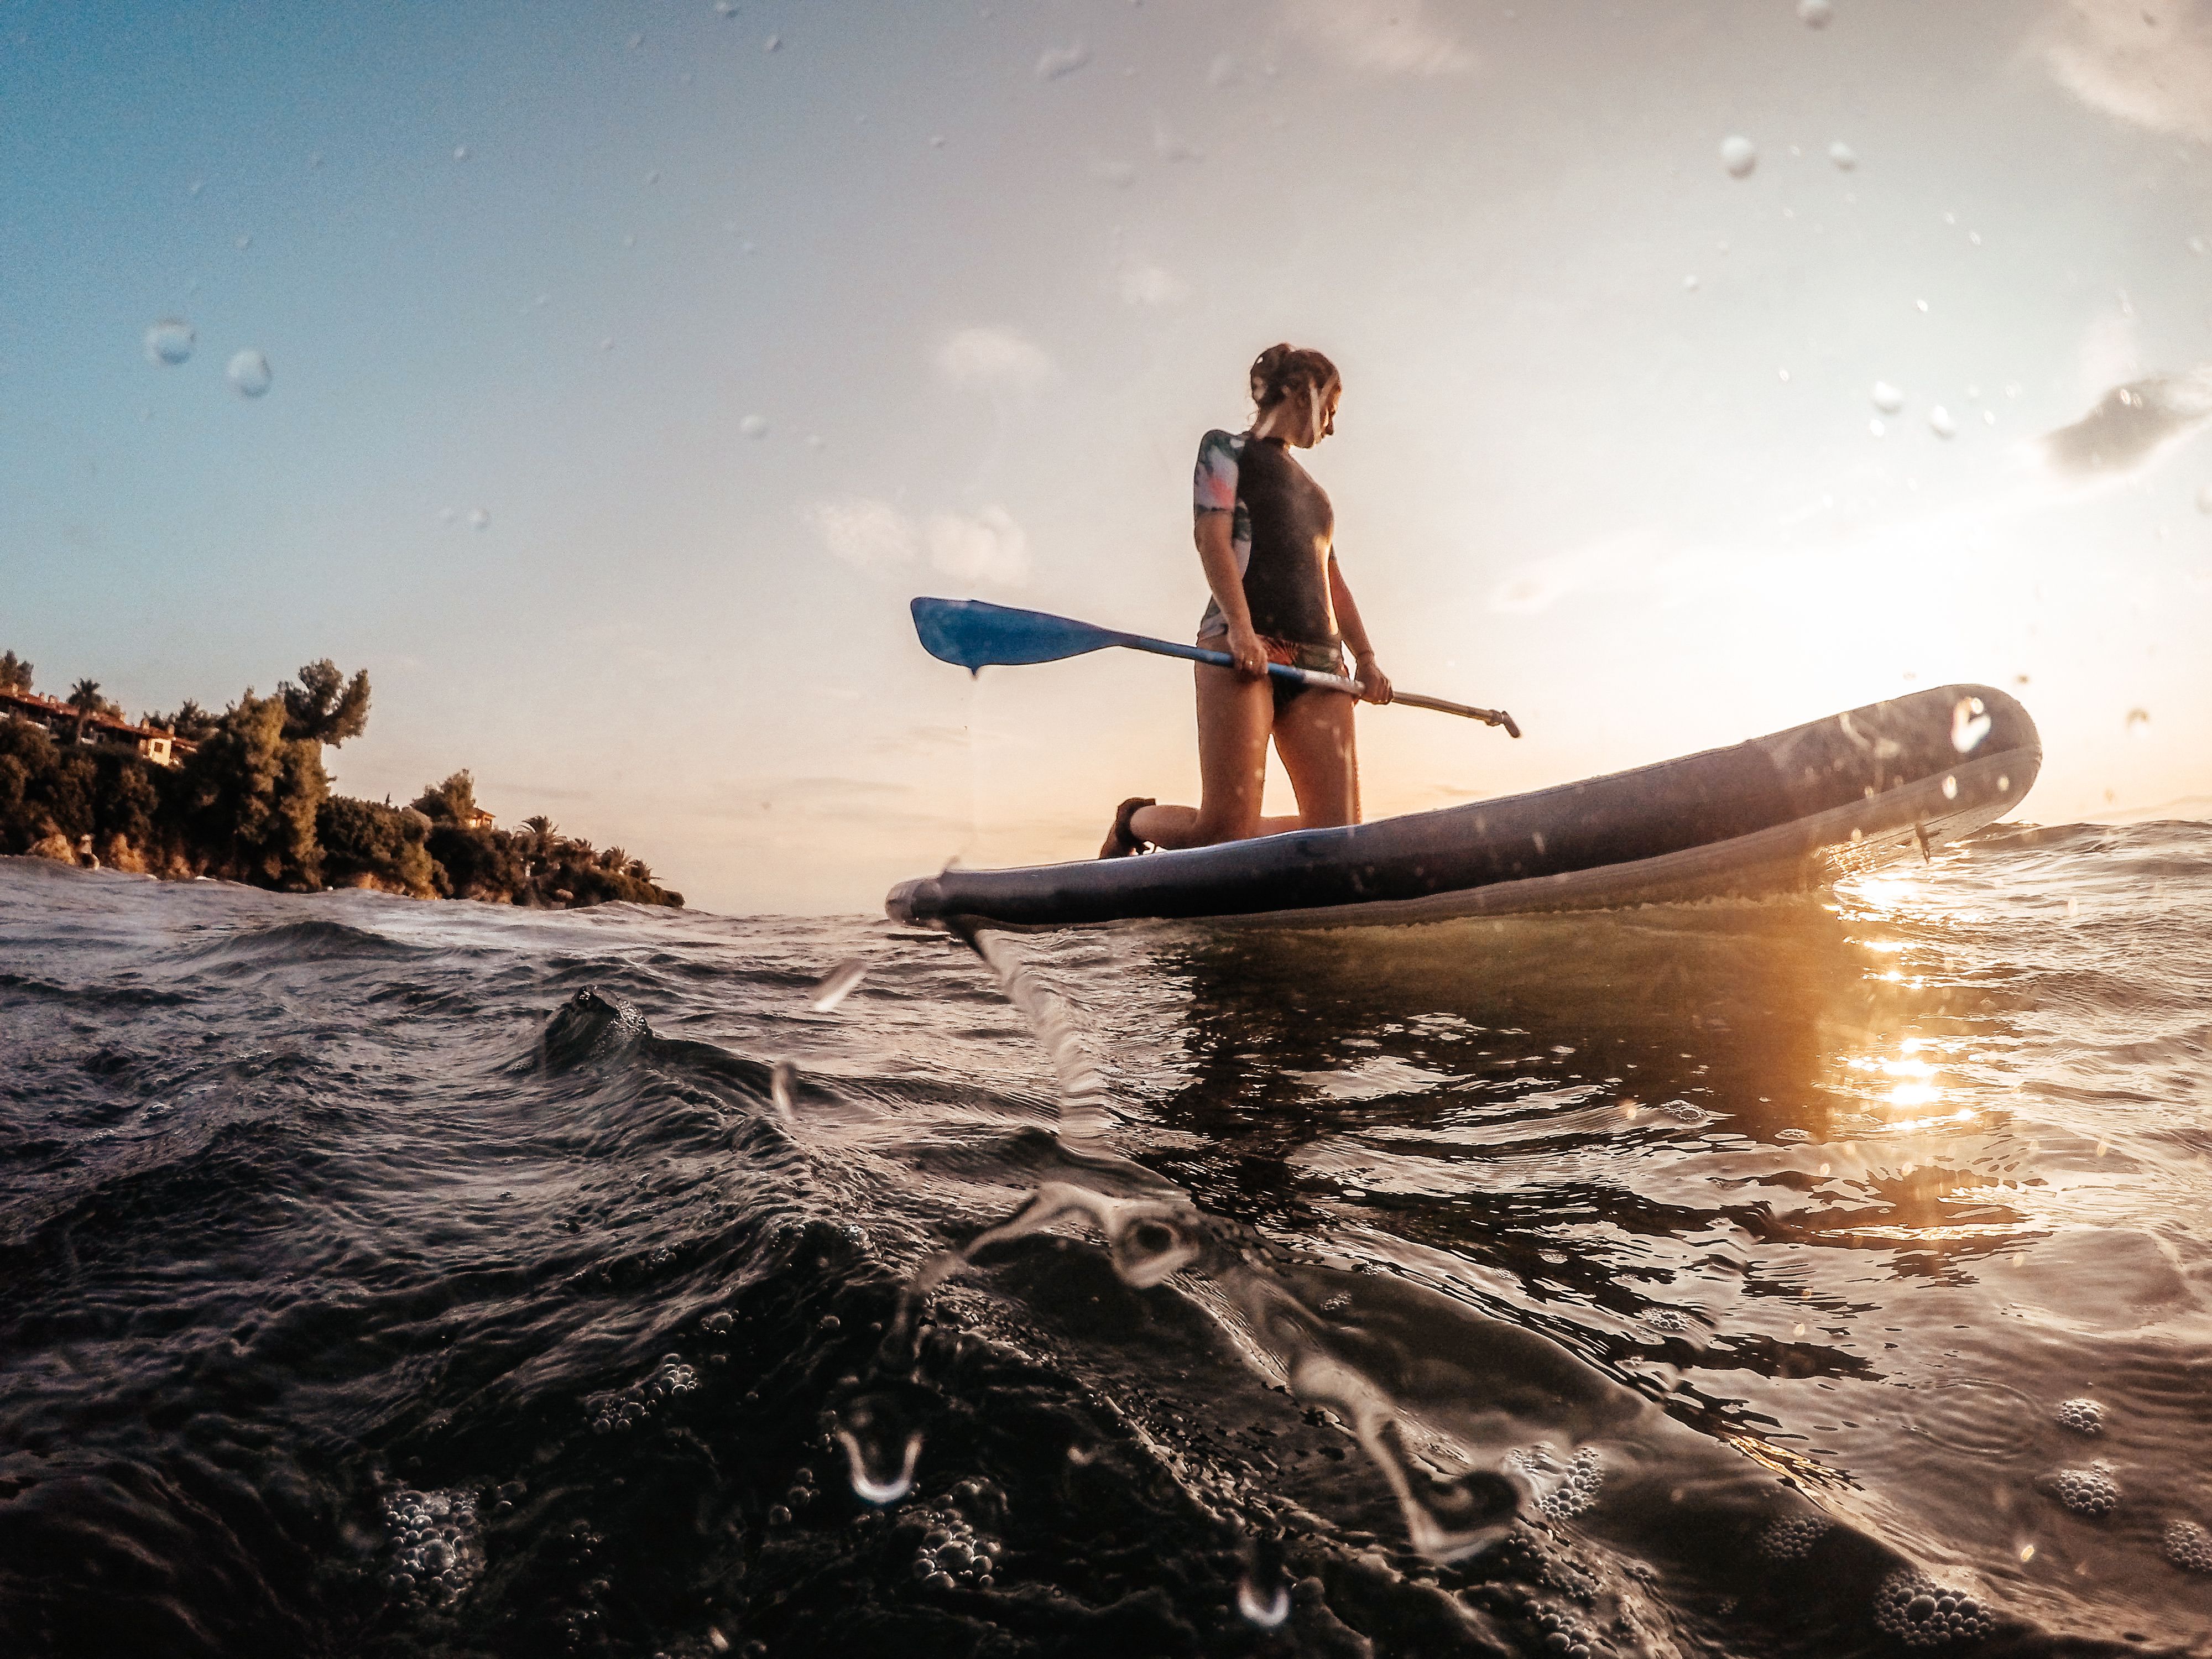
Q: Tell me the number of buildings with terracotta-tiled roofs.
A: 2